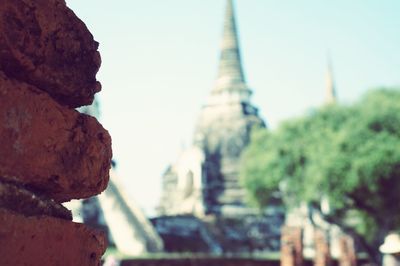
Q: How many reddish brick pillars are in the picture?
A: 3